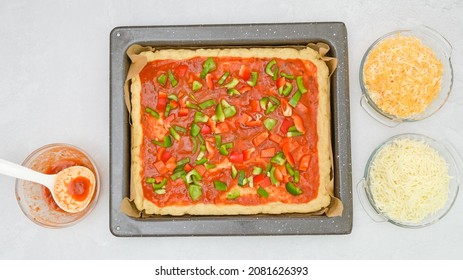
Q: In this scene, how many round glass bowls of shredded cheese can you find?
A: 2